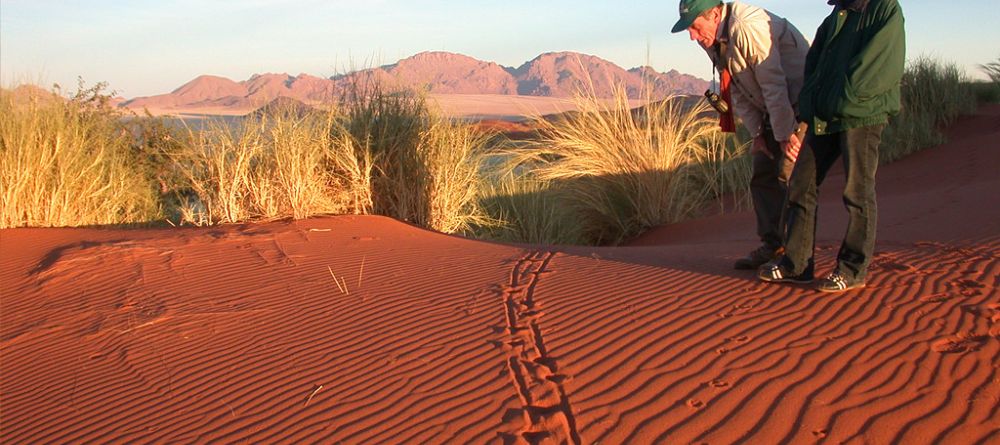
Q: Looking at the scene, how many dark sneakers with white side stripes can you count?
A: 2